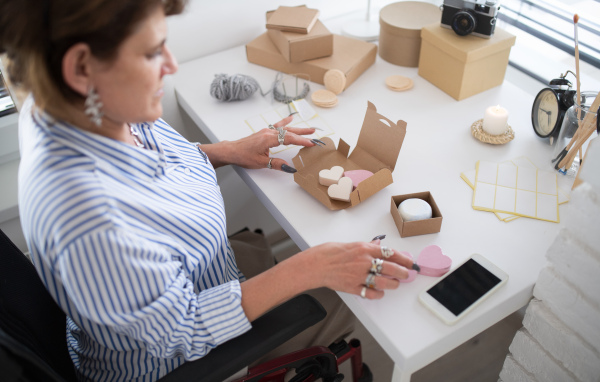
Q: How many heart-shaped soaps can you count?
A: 5